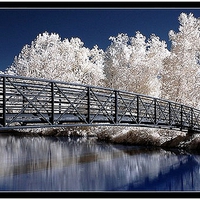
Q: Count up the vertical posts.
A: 9